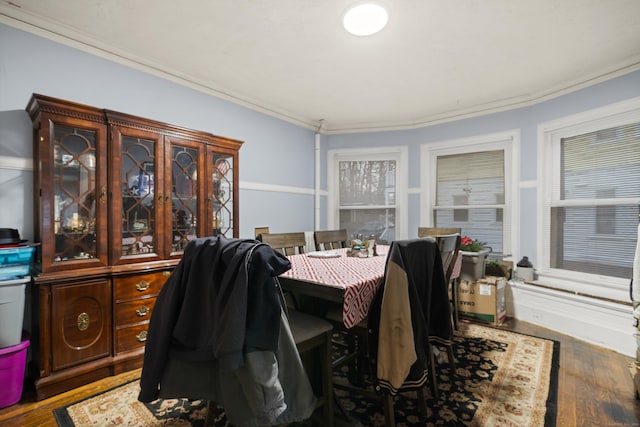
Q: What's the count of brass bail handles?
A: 3